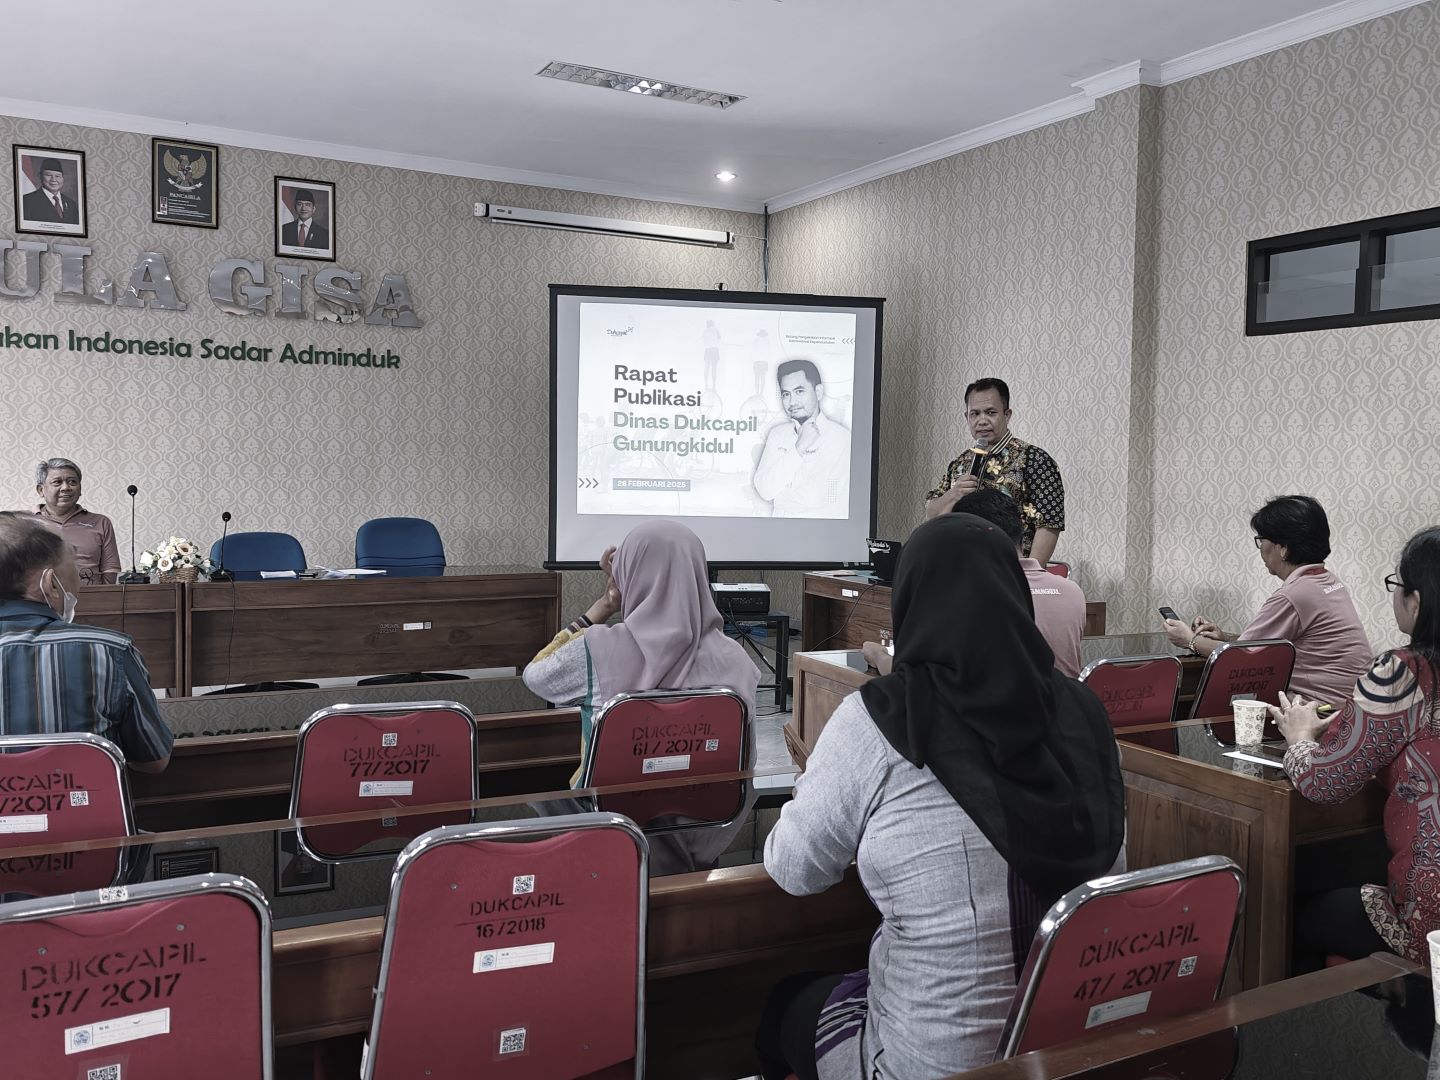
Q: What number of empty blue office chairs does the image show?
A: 2